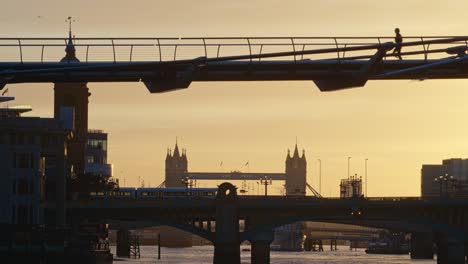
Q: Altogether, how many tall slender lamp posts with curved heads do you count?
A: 3